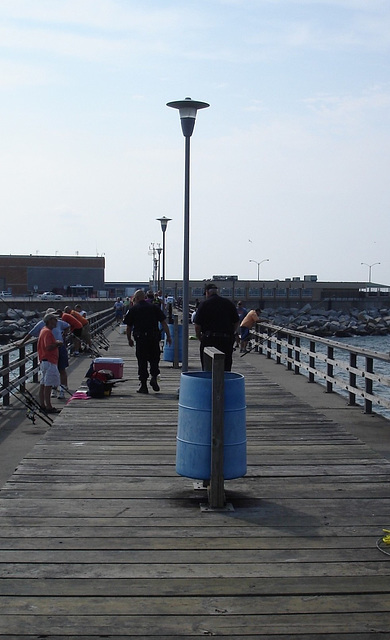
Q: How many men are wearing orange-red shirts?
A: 3